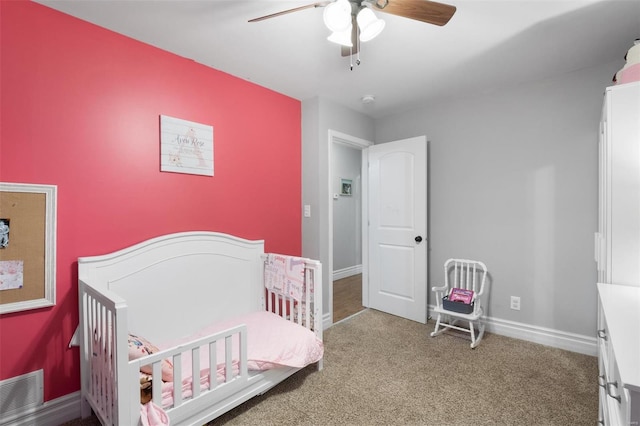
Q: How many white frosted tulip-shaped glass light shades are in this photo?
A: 3